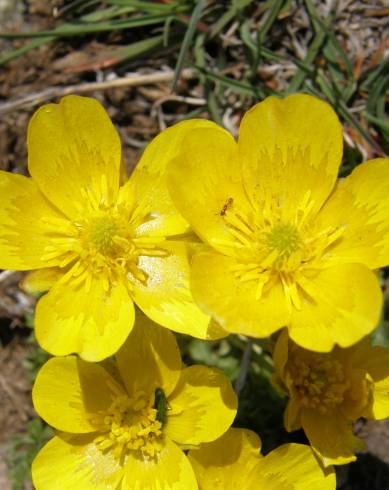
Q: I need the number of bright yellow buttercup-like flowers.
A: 5